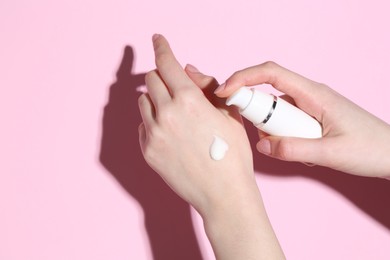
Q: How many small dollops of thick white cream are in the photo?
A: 1